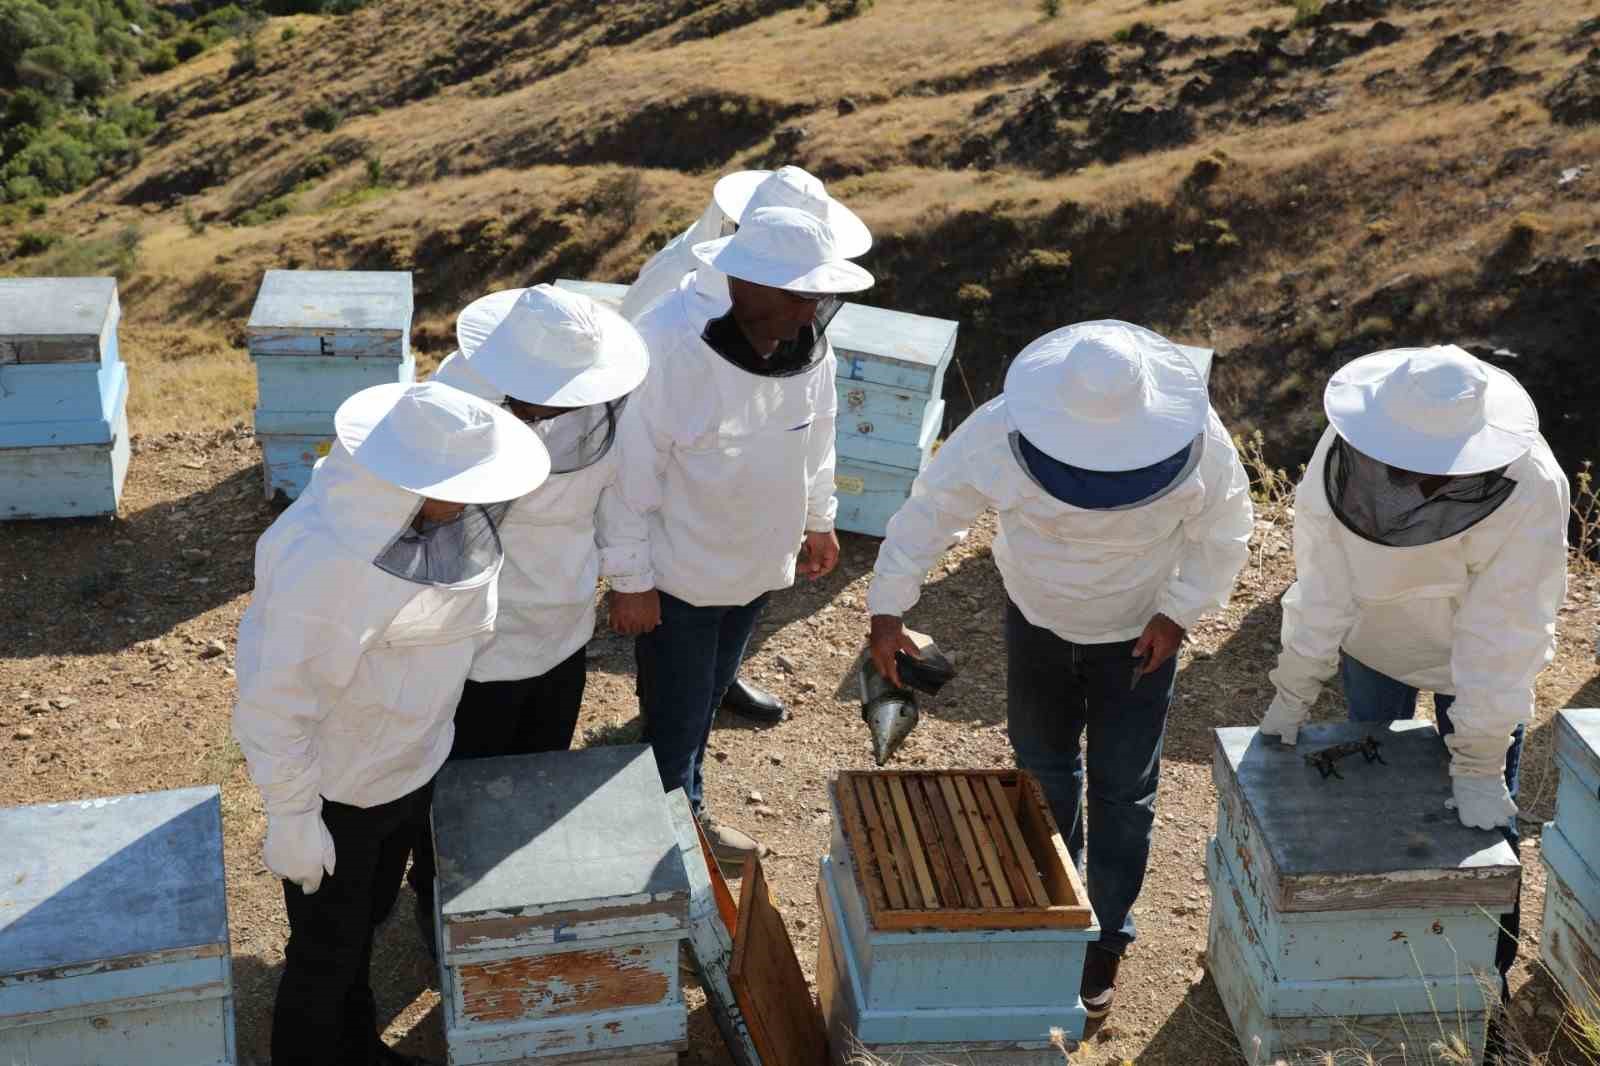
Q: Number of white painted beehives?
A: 0